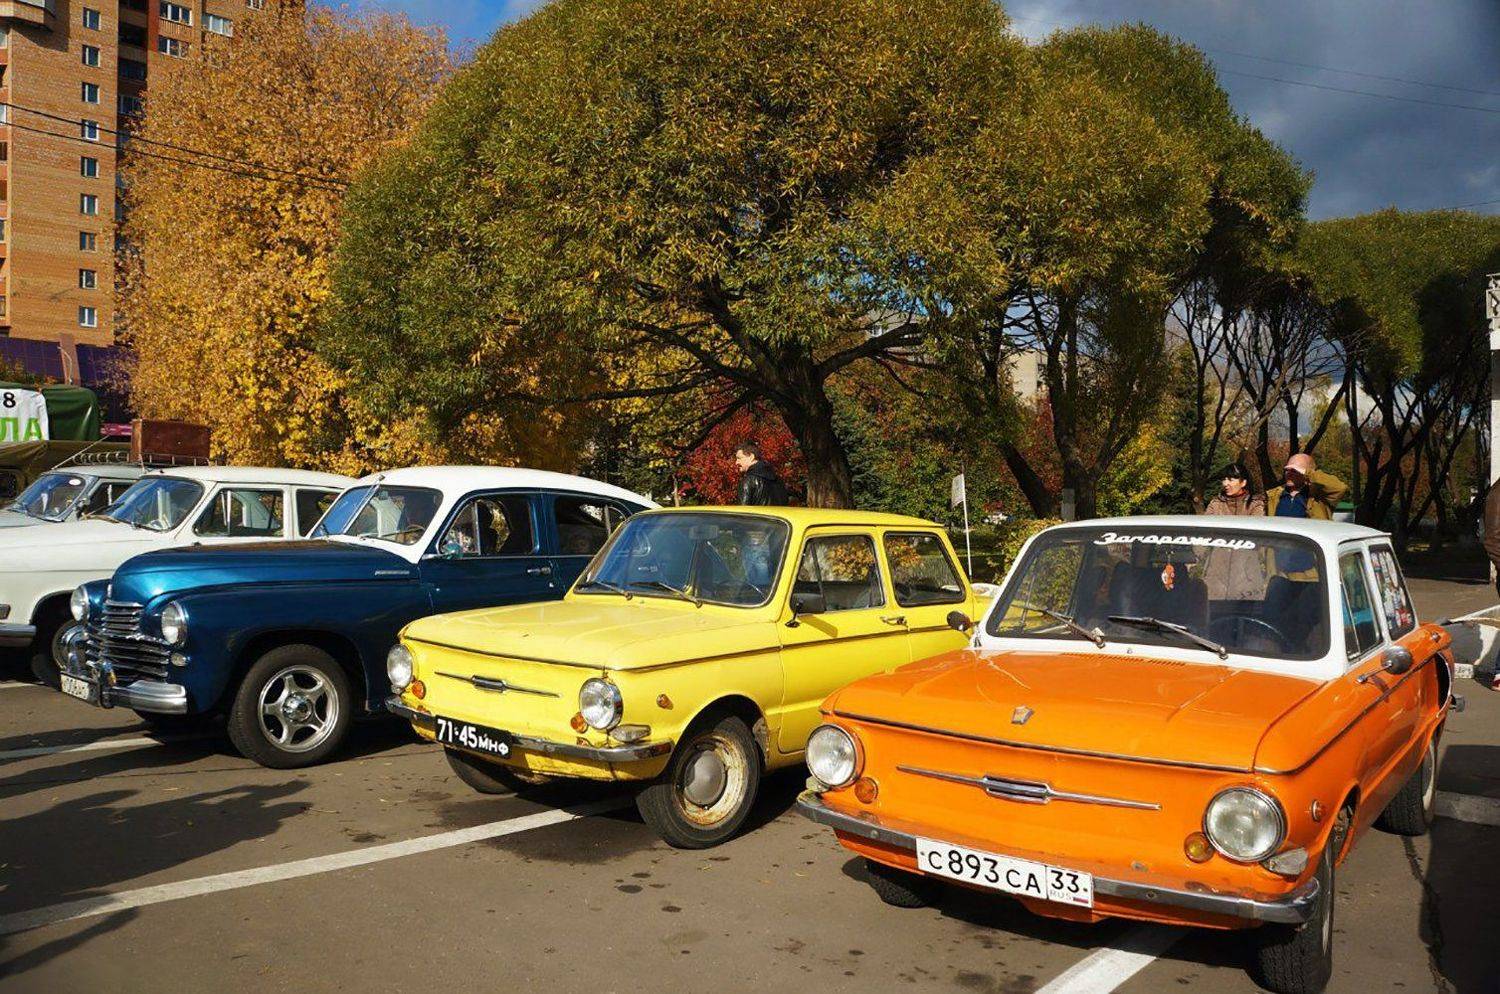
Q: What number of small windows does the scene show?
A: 9